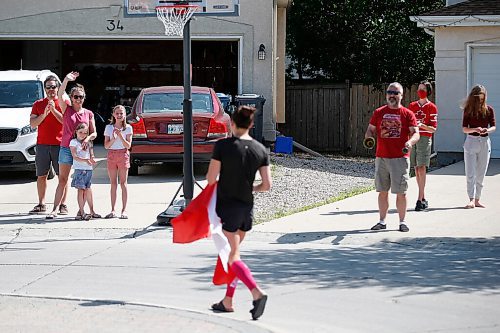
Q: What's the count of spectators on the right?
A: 3